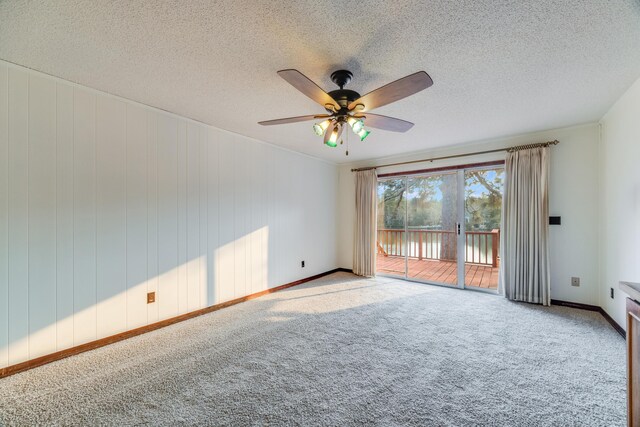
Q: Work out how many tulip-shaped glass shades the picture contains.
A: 4